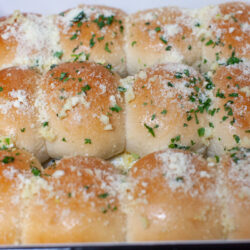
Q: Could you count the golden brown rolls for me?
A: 12